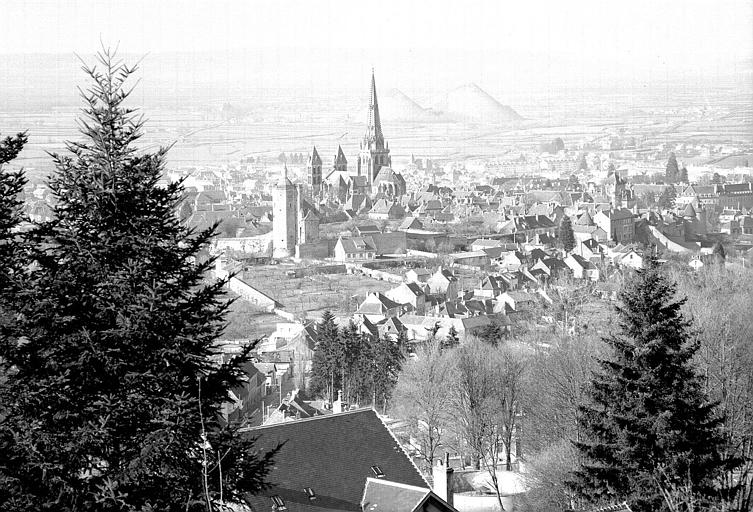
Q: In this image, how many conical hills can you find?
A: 2